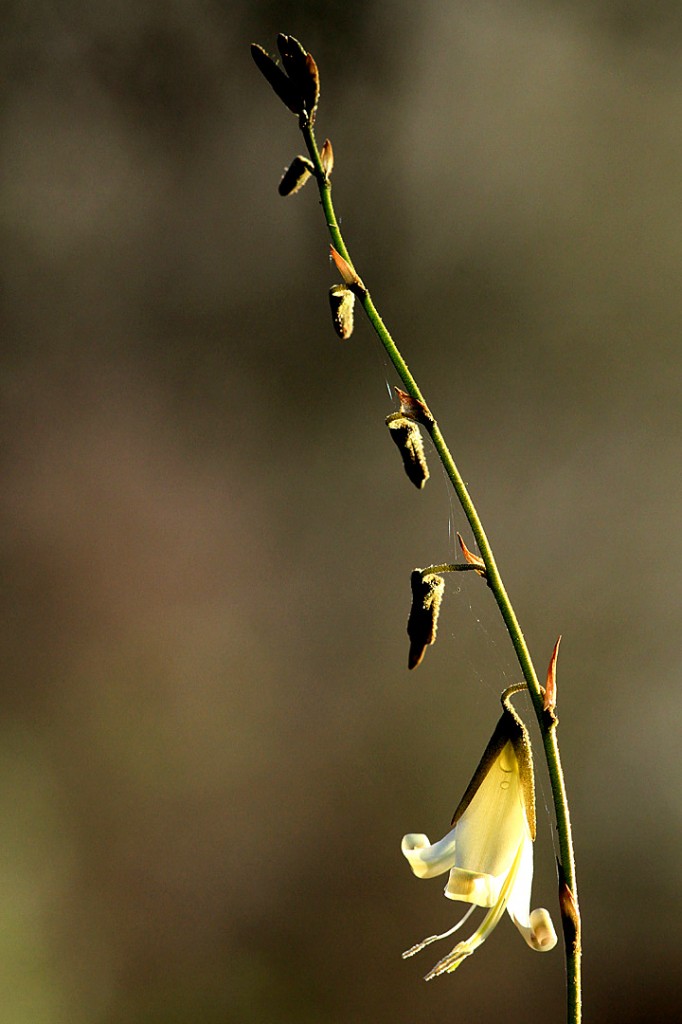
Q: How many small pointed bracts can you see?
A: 6